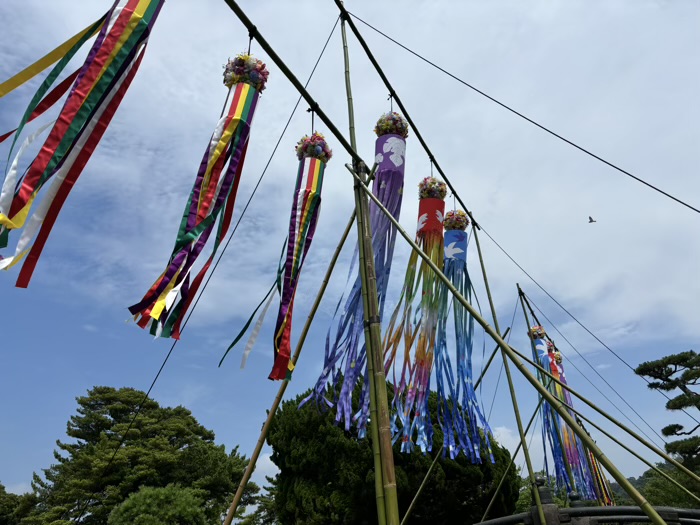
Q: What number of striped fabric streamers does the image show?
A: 3